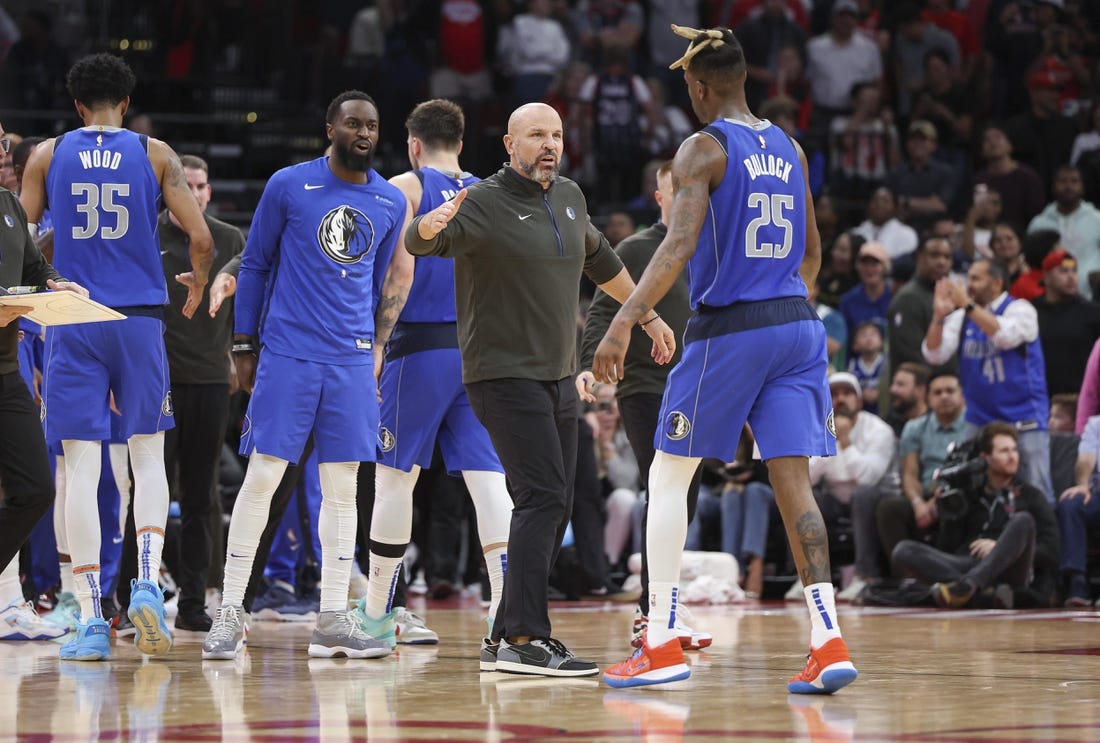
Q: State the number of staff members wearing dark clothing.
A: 4